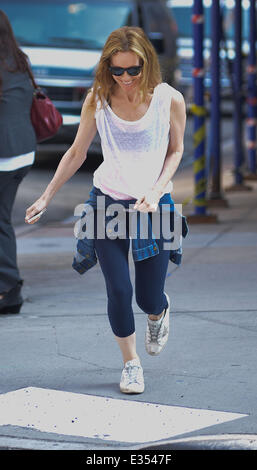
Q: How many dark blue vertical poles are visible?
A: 4